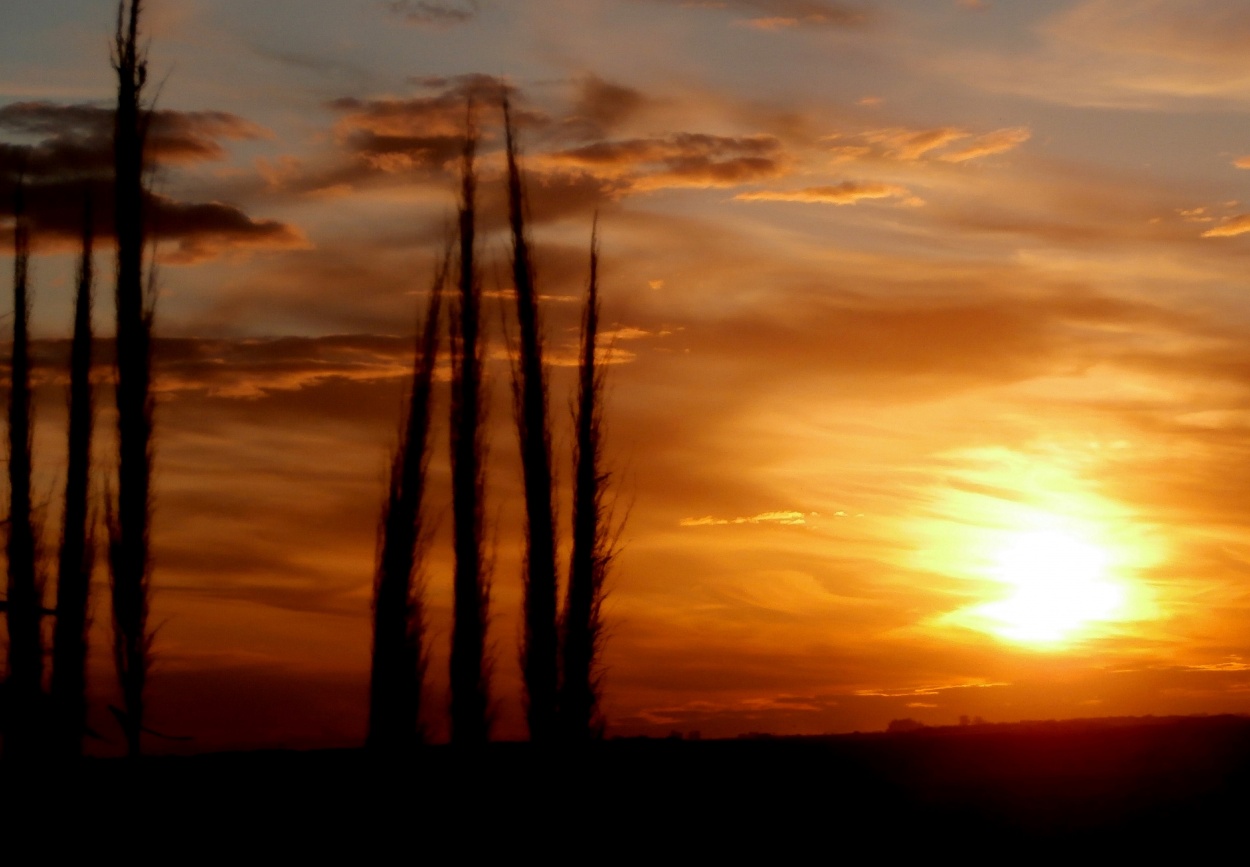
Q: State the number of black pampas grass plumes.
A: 7